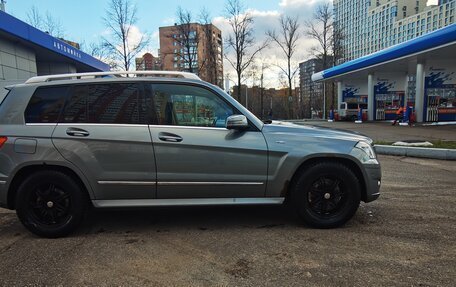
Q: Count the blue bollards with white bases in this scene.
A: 3